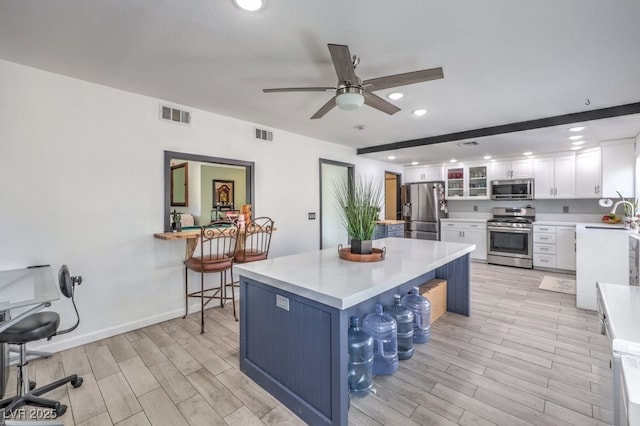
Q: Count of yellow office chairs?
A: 0